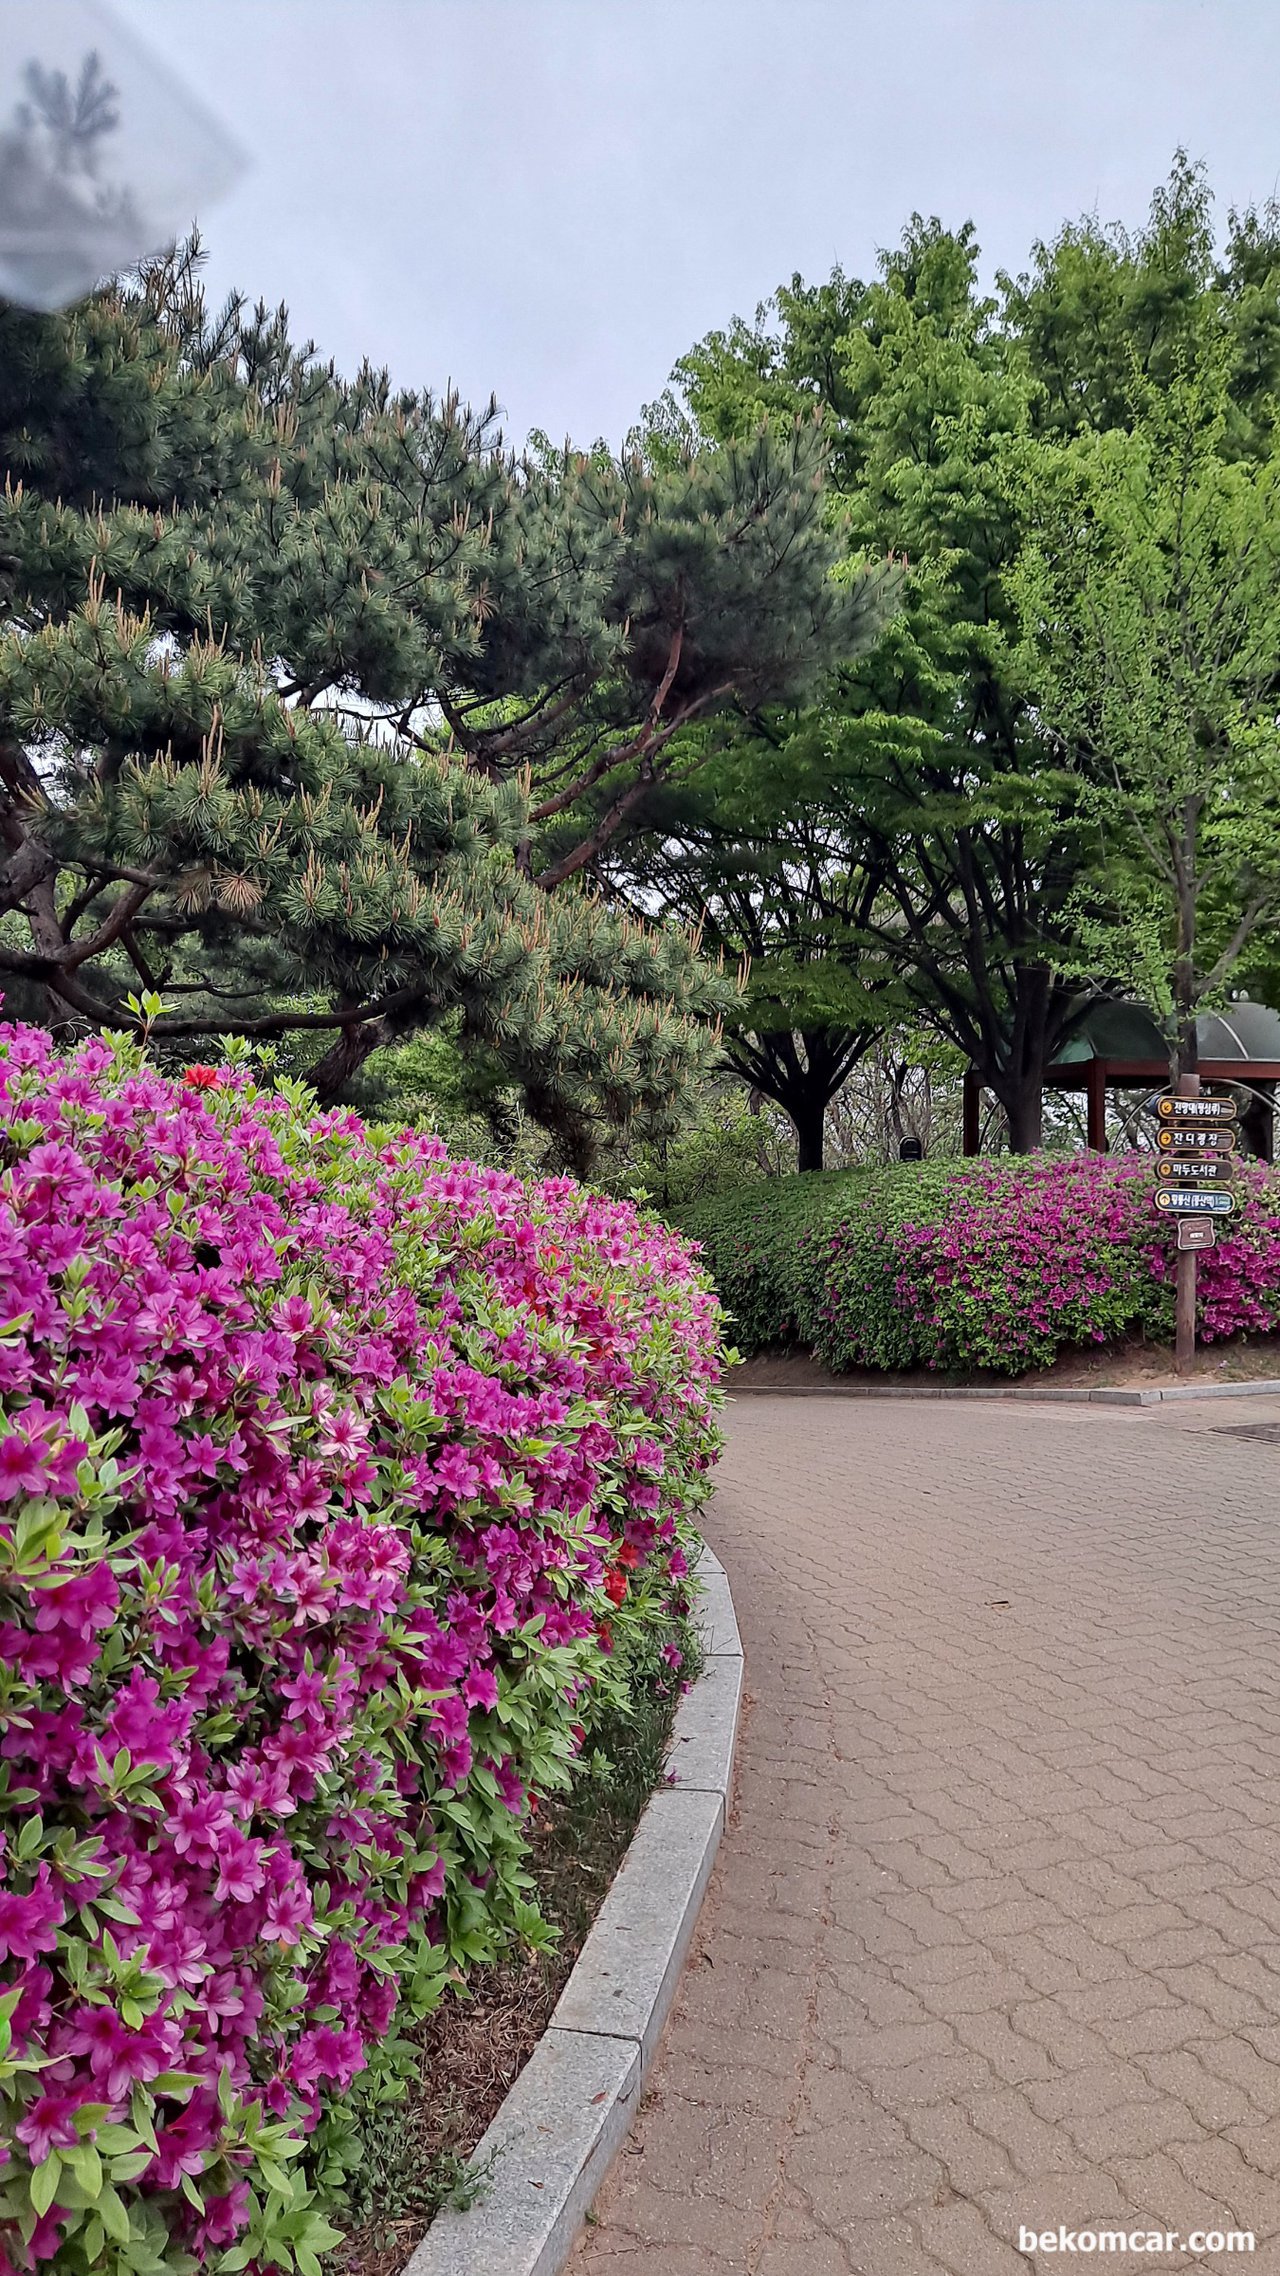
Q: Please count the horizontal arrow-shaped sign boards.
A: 4